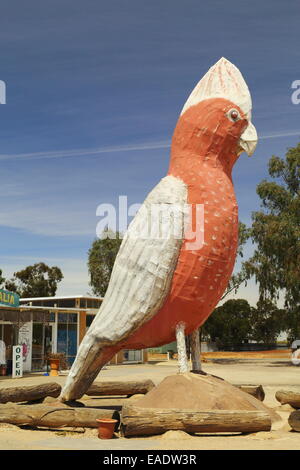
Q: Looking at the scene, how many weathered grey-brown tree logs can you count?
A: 7